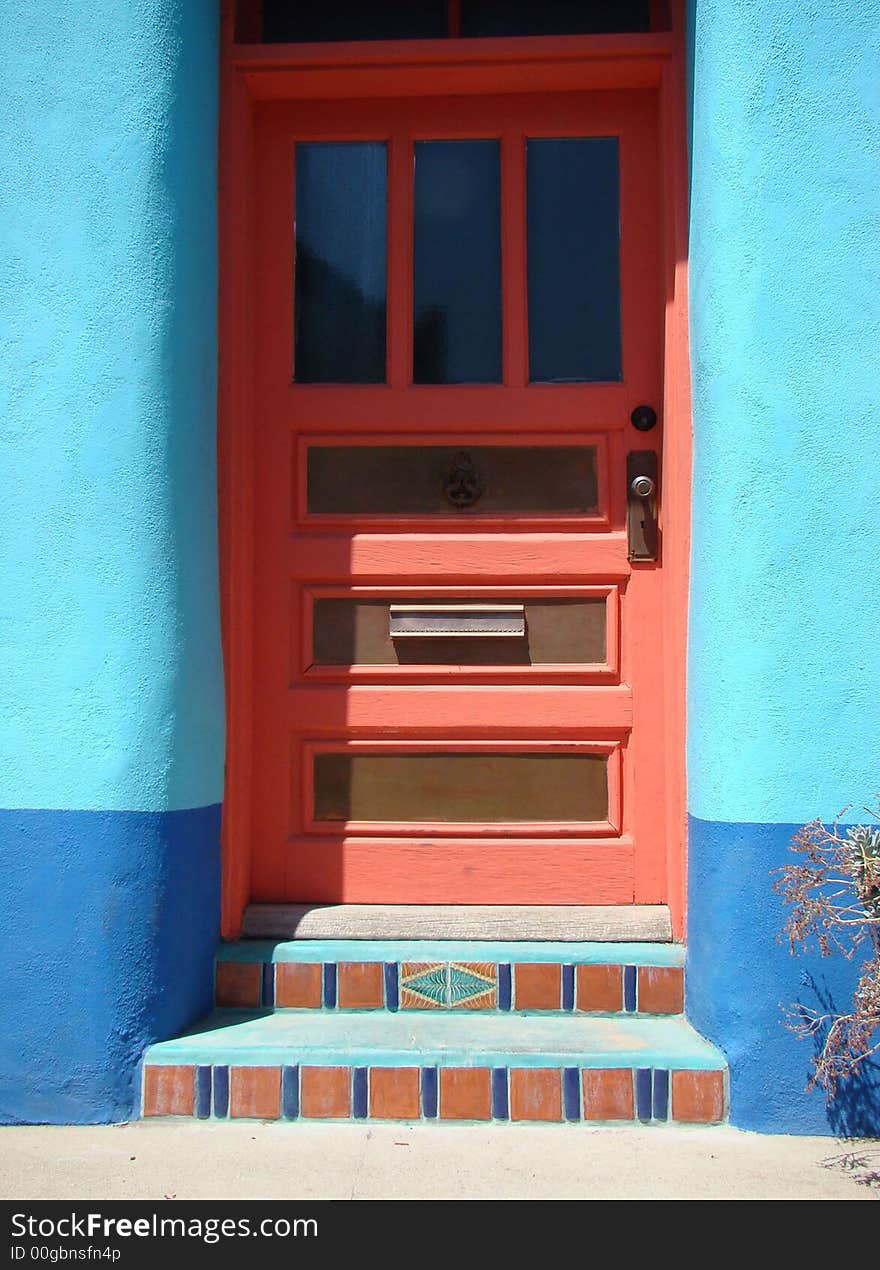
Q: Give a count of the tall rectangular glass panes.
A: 3